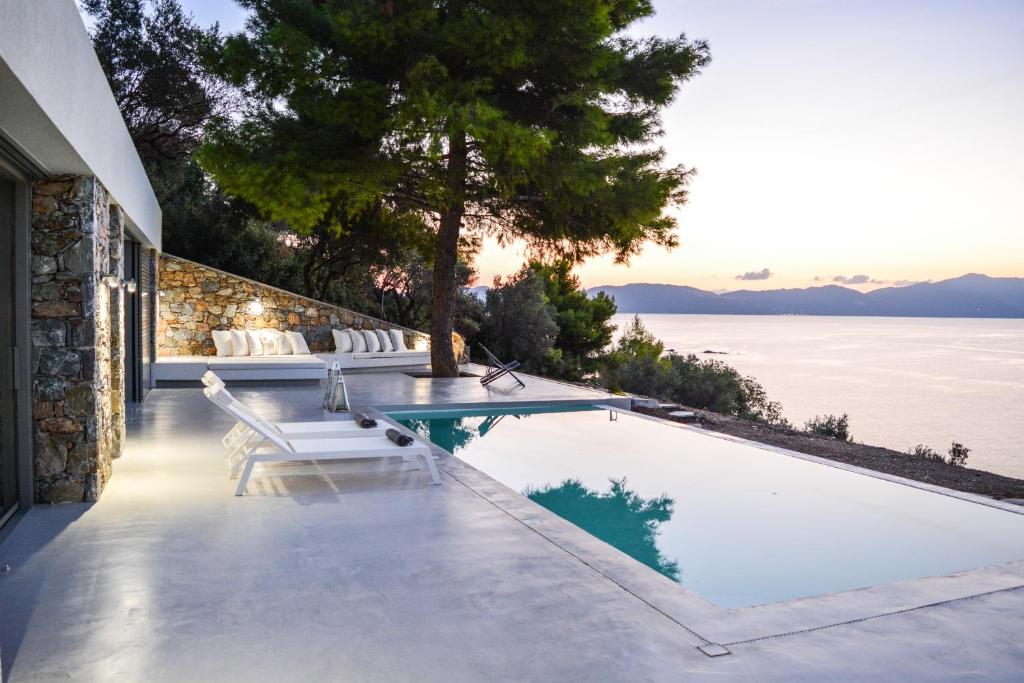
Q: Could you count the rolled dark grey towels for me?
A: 2